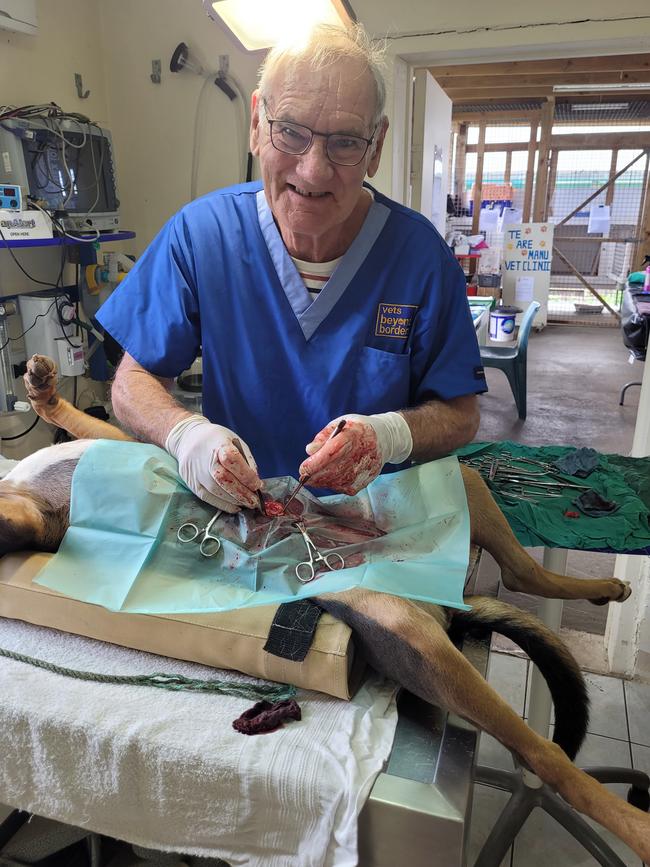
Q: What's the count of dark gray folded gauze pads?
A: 2